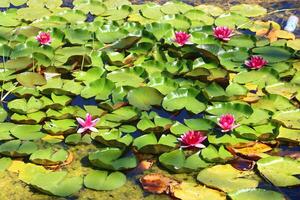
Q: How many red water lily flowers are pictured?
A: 7